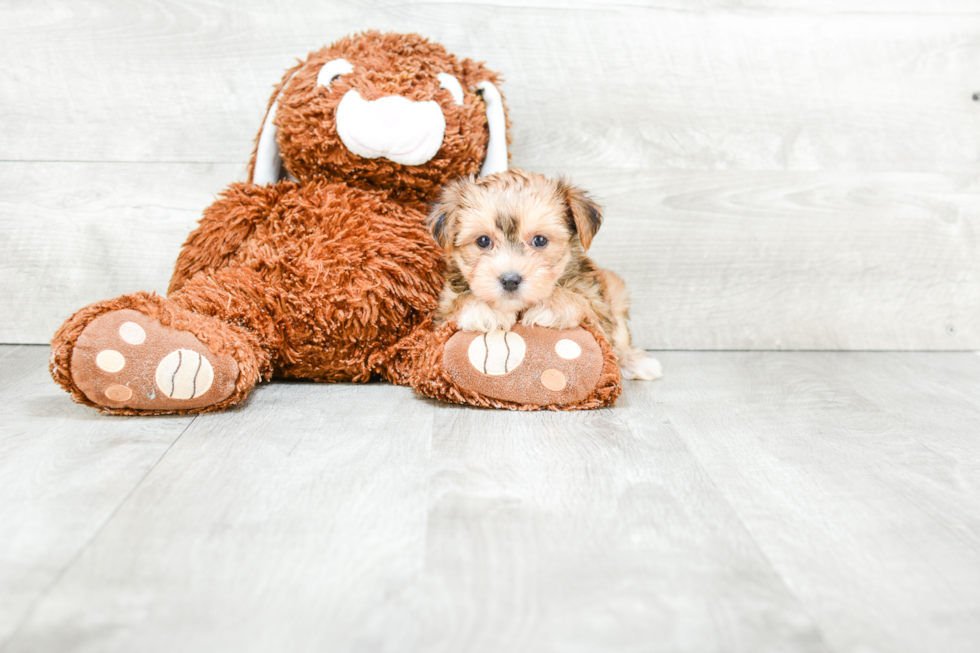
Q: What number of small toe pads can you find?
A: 5